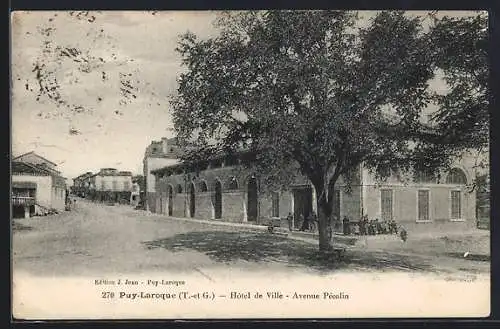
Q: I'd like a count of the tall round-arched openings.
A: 4